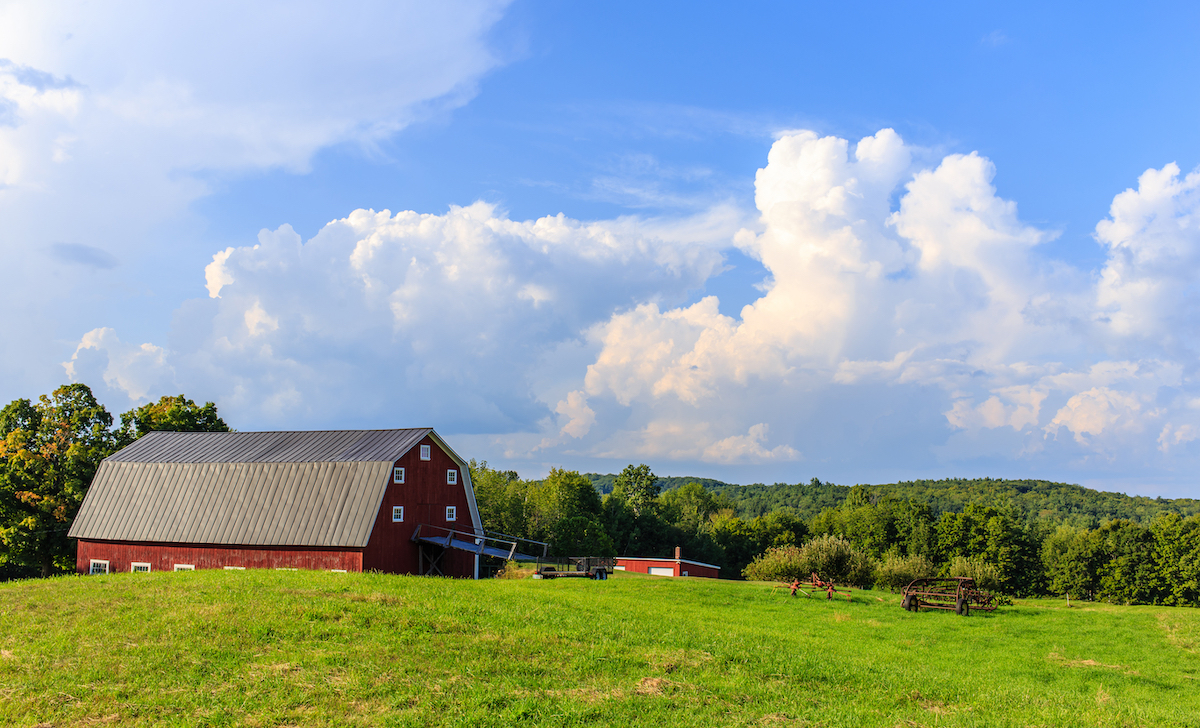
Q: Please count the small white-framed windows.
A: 11